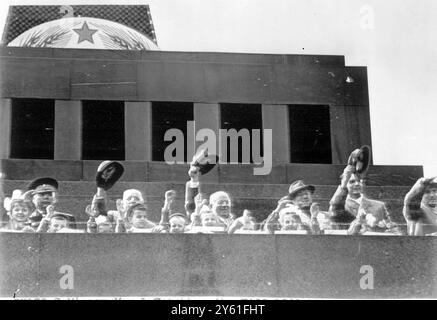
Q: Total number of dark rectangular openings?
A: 5